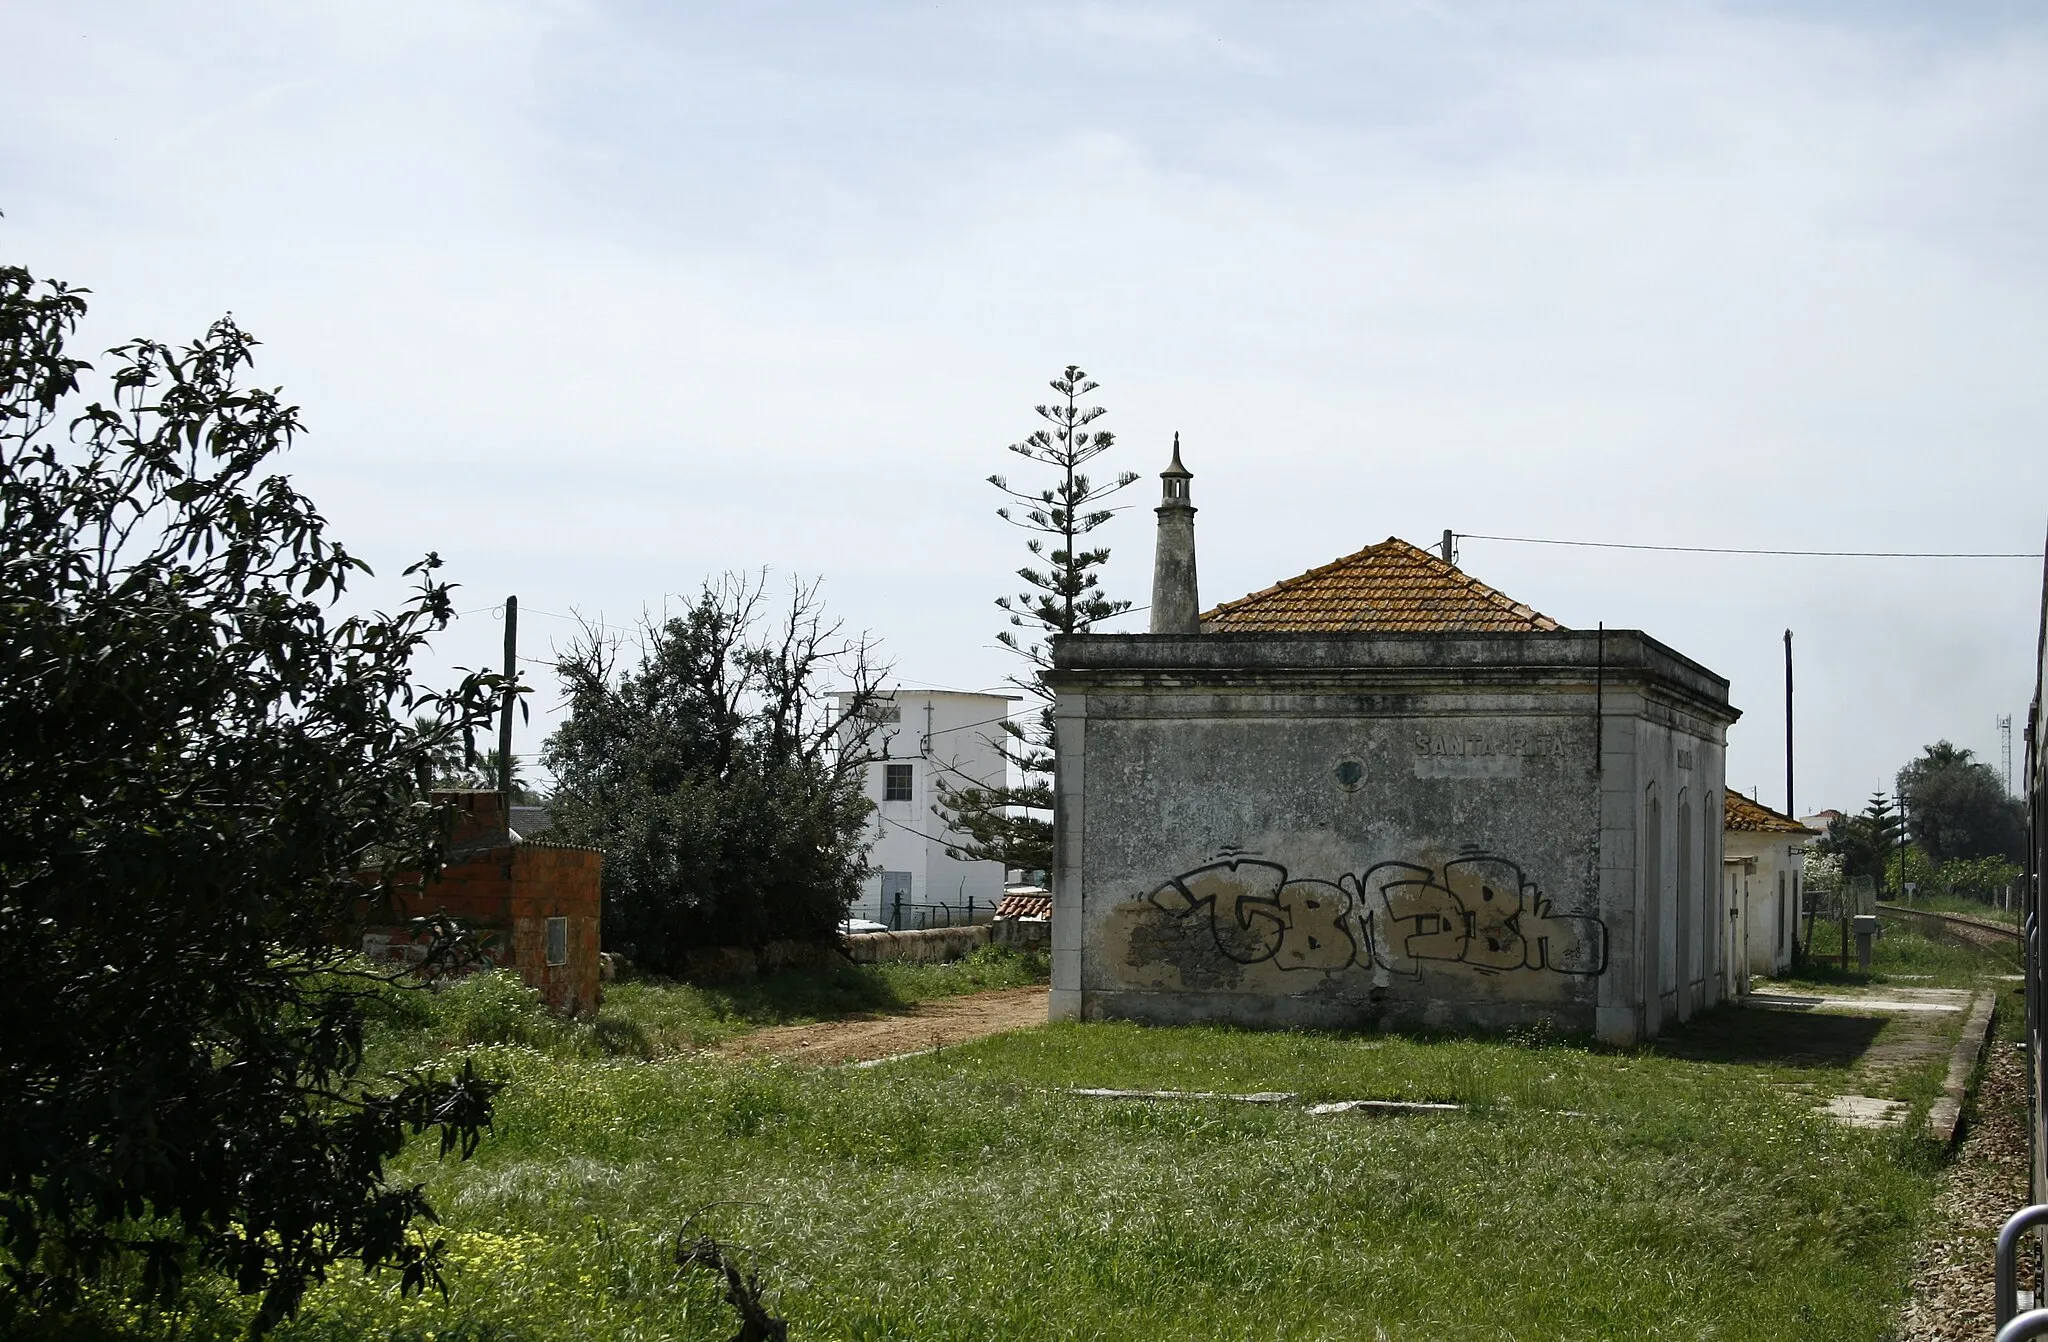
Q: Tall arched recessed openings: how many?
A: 3